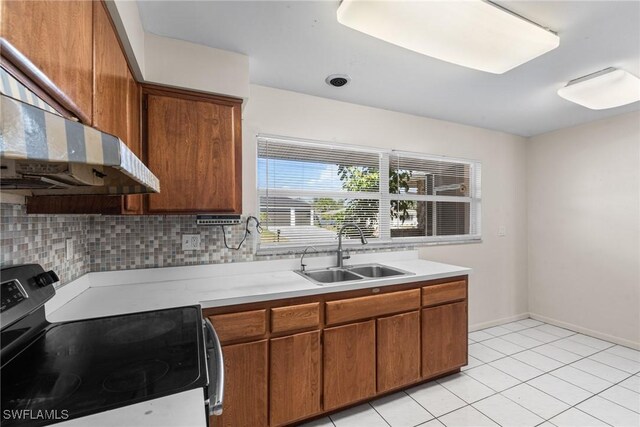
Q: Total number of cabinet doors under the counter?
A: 5